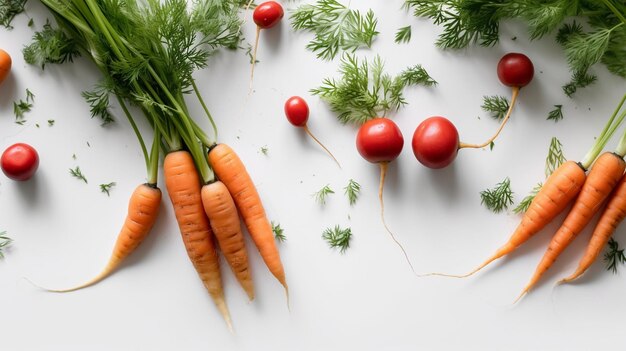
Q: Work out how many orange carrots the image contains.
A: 7